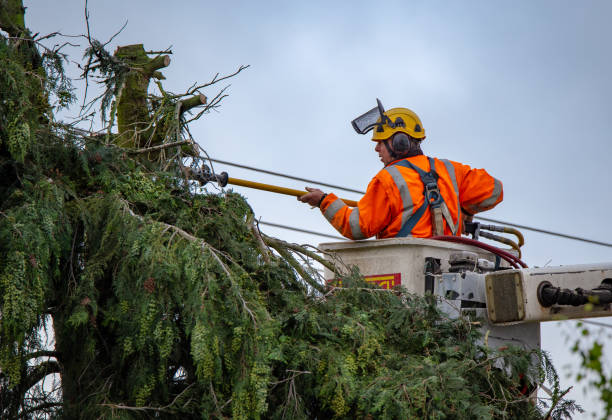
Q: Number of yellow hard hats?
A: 1